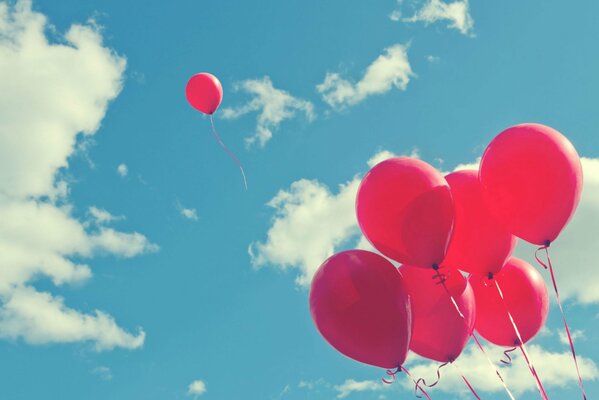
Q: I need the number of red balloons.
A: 7